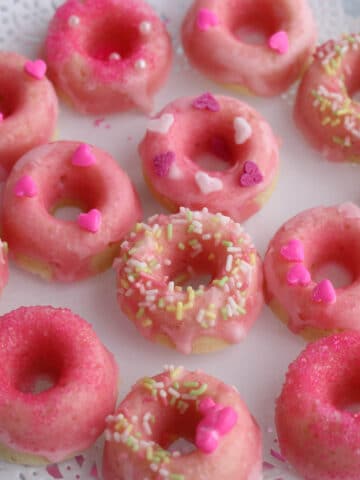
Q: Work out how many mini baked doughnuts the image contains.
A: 12